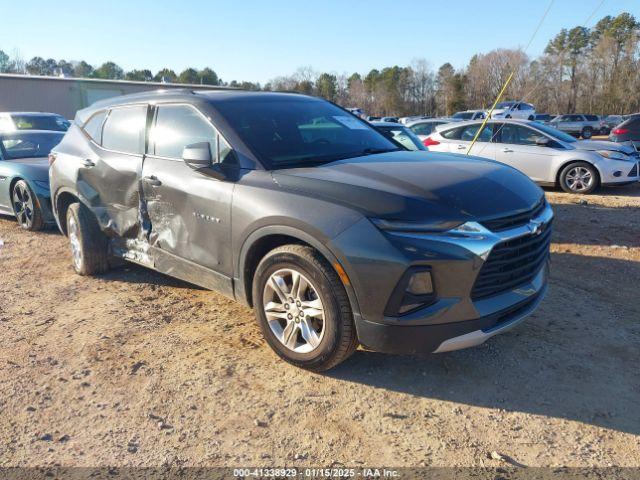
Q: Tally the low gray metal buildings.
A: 1